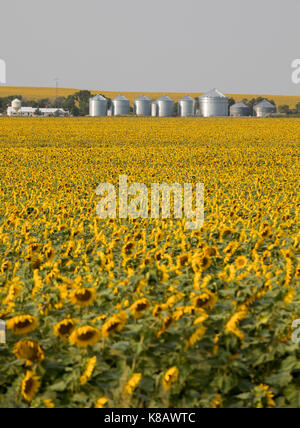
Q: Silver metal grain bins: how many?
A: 8